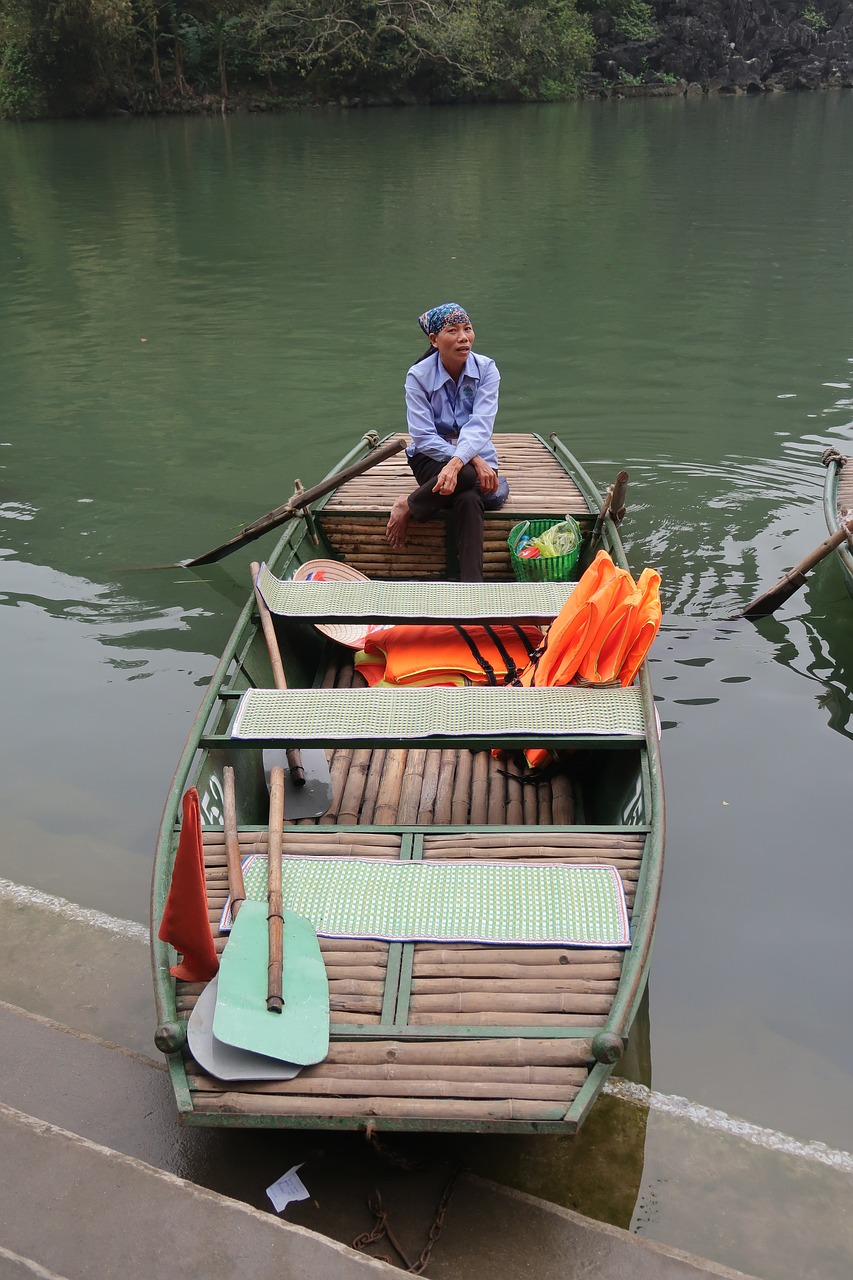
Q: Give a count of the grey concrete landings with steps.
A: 1